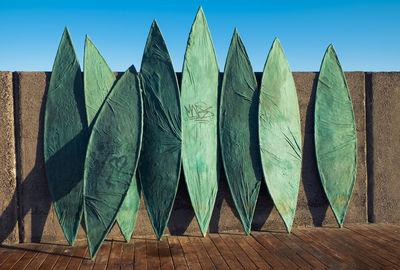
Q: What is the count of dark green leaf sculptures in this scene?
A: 4